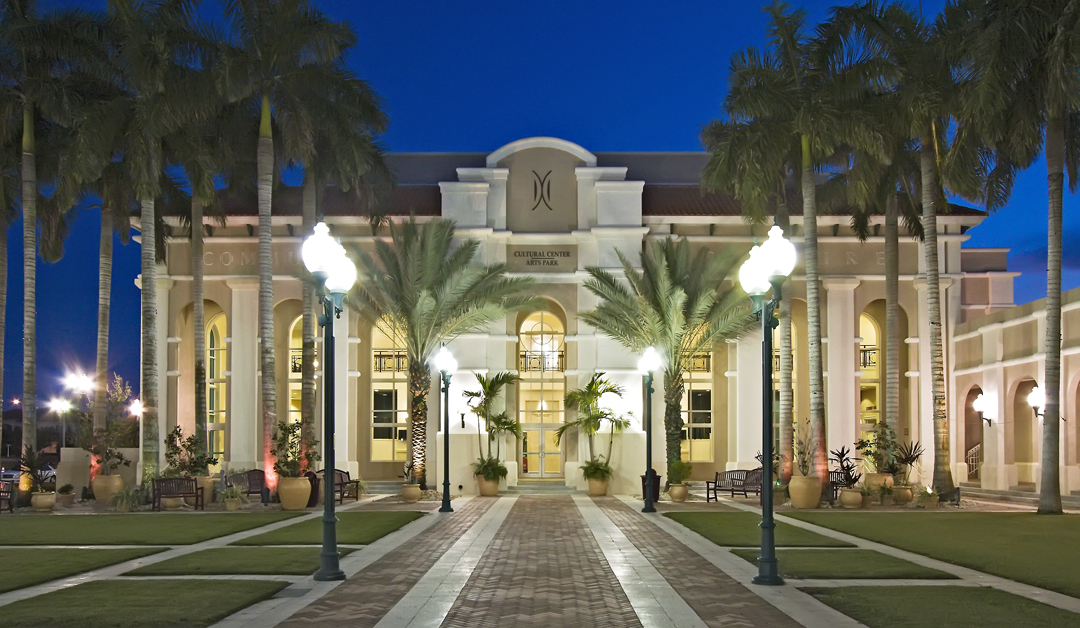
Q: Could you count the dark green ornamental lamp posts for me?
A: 4